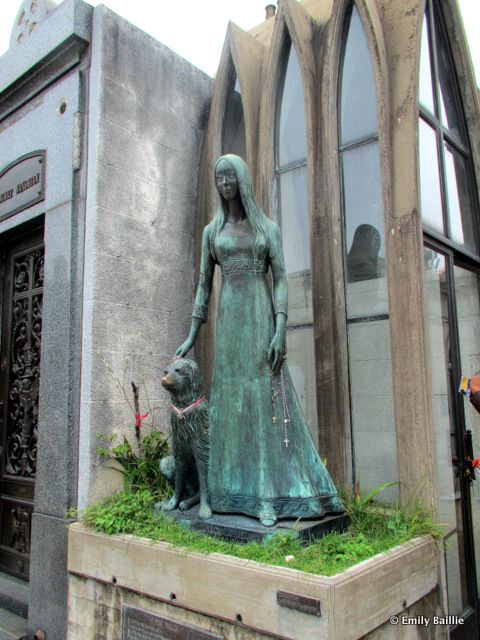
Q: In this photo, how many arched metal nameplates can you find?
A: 1